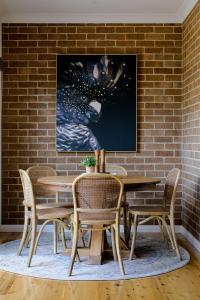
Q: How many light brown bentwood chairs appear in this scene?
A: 5